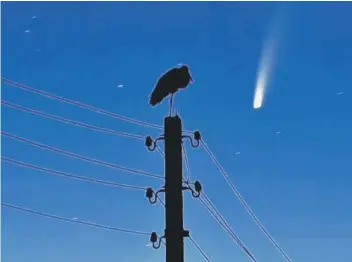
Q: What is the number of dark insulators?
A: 5